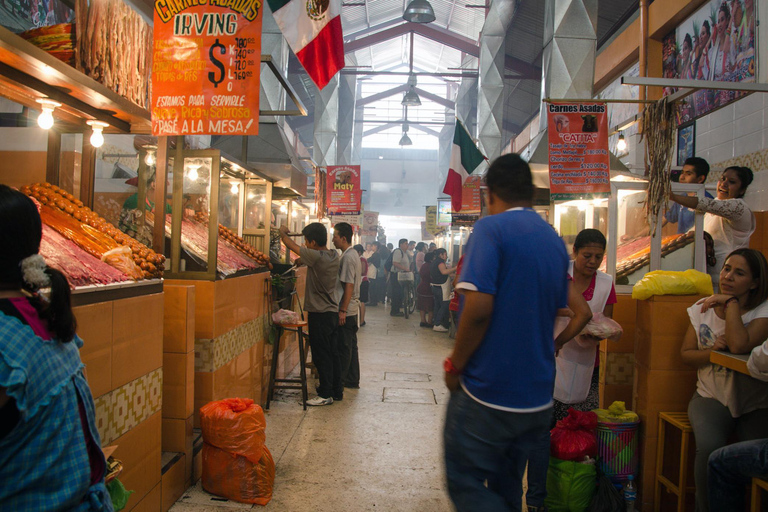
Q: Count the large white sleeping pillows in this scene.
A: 0